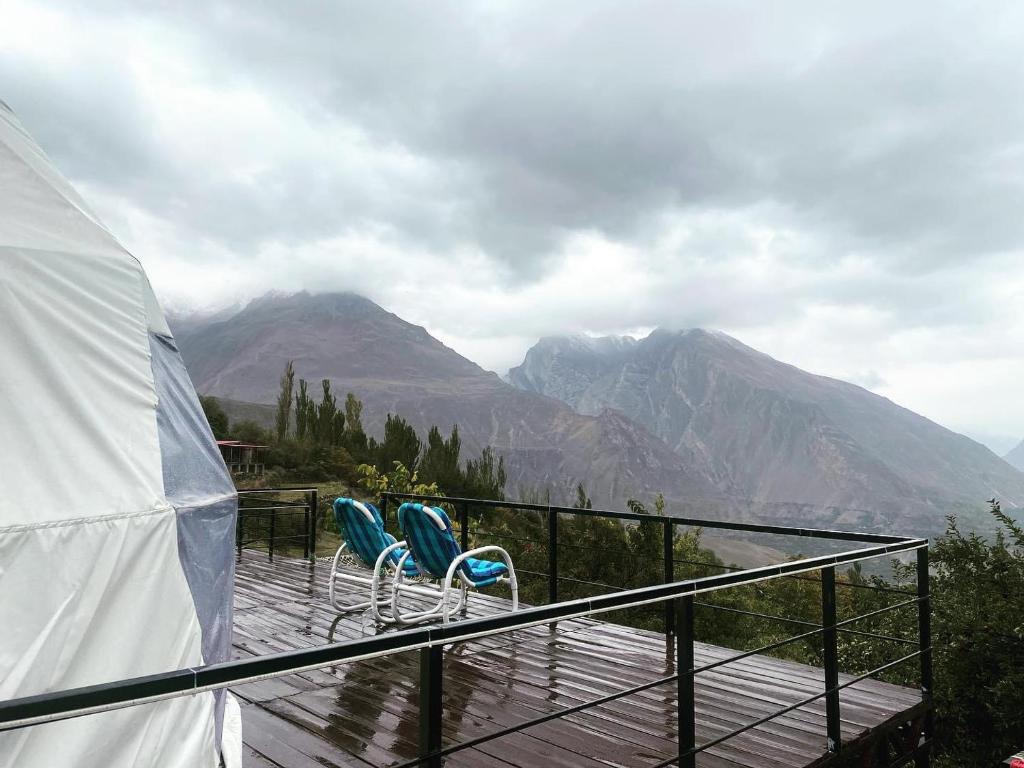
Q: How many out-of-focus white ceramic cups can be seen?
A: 0